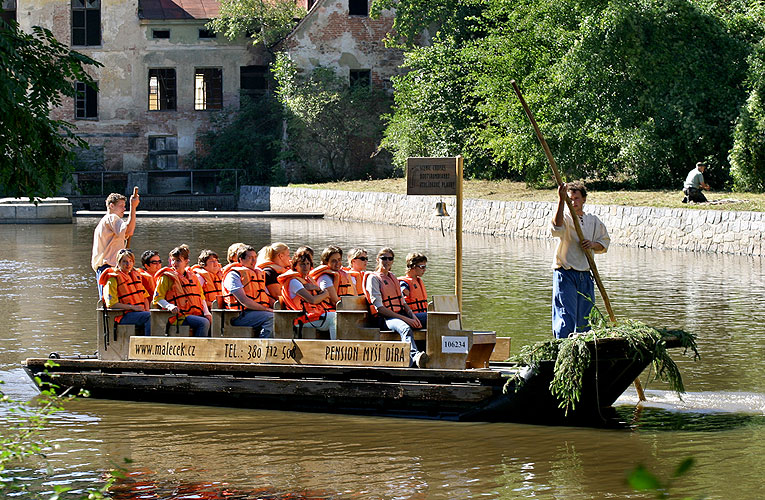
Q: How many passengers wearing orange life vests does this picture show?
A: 13